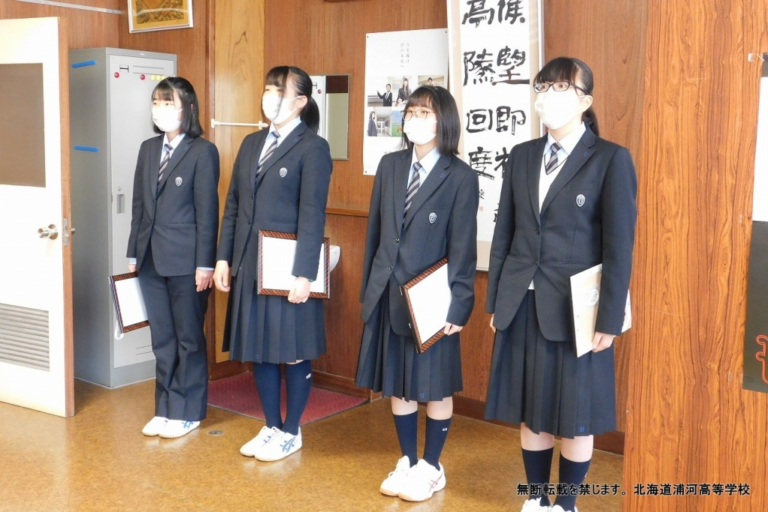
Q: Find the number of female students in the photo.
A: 4